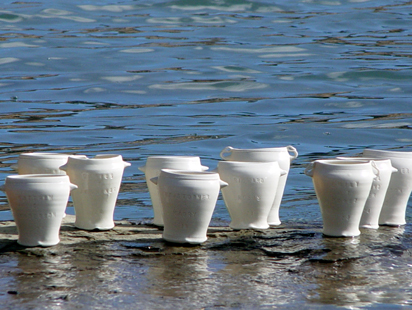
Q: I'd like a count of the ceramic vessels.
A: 10